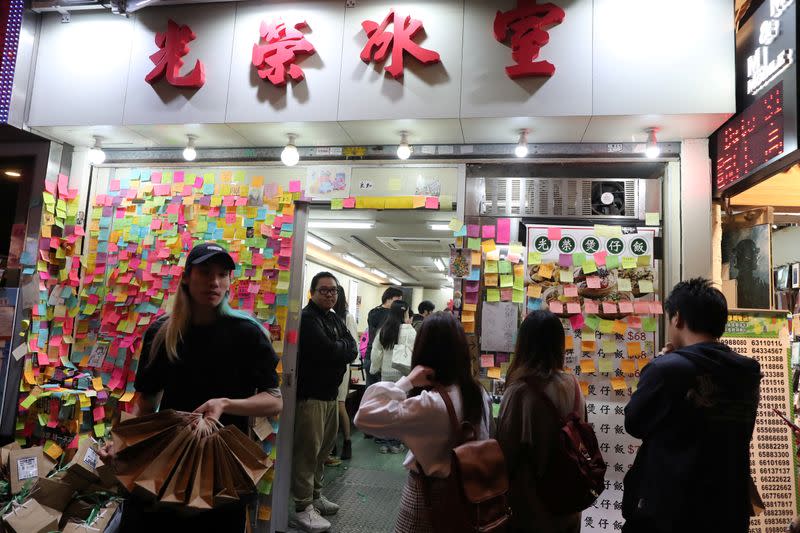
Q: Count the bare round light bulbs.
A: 6